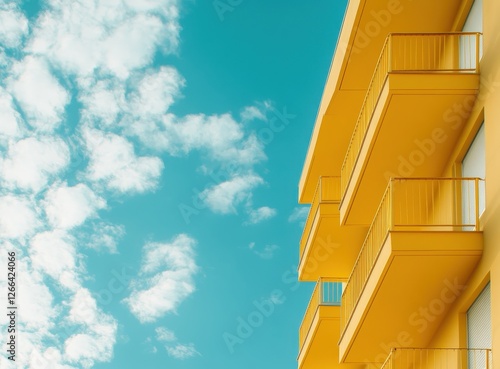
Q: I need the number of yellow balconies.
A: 5